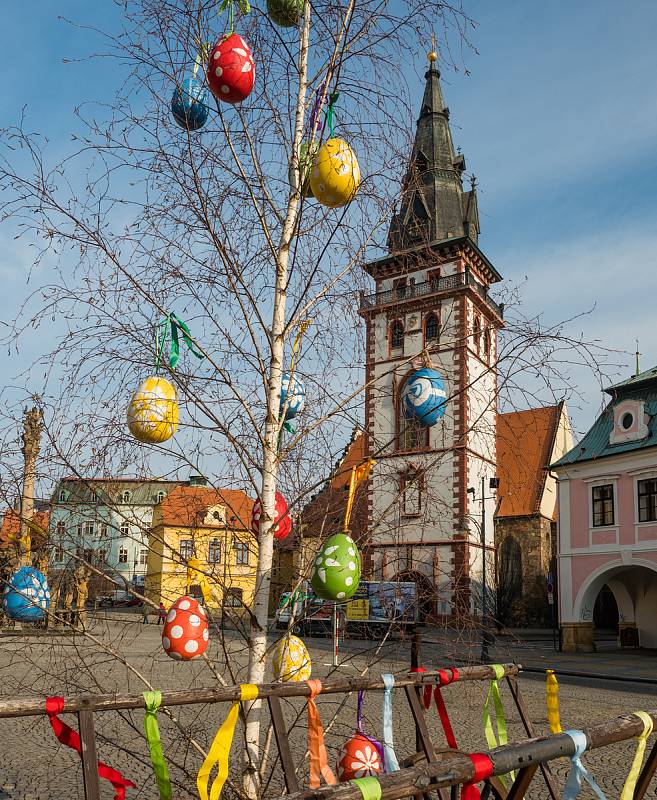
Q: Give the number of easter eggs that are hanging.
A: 14